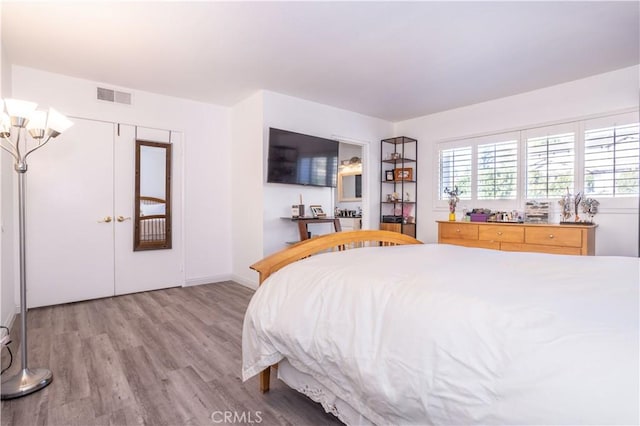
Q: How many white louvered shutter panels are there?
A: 4